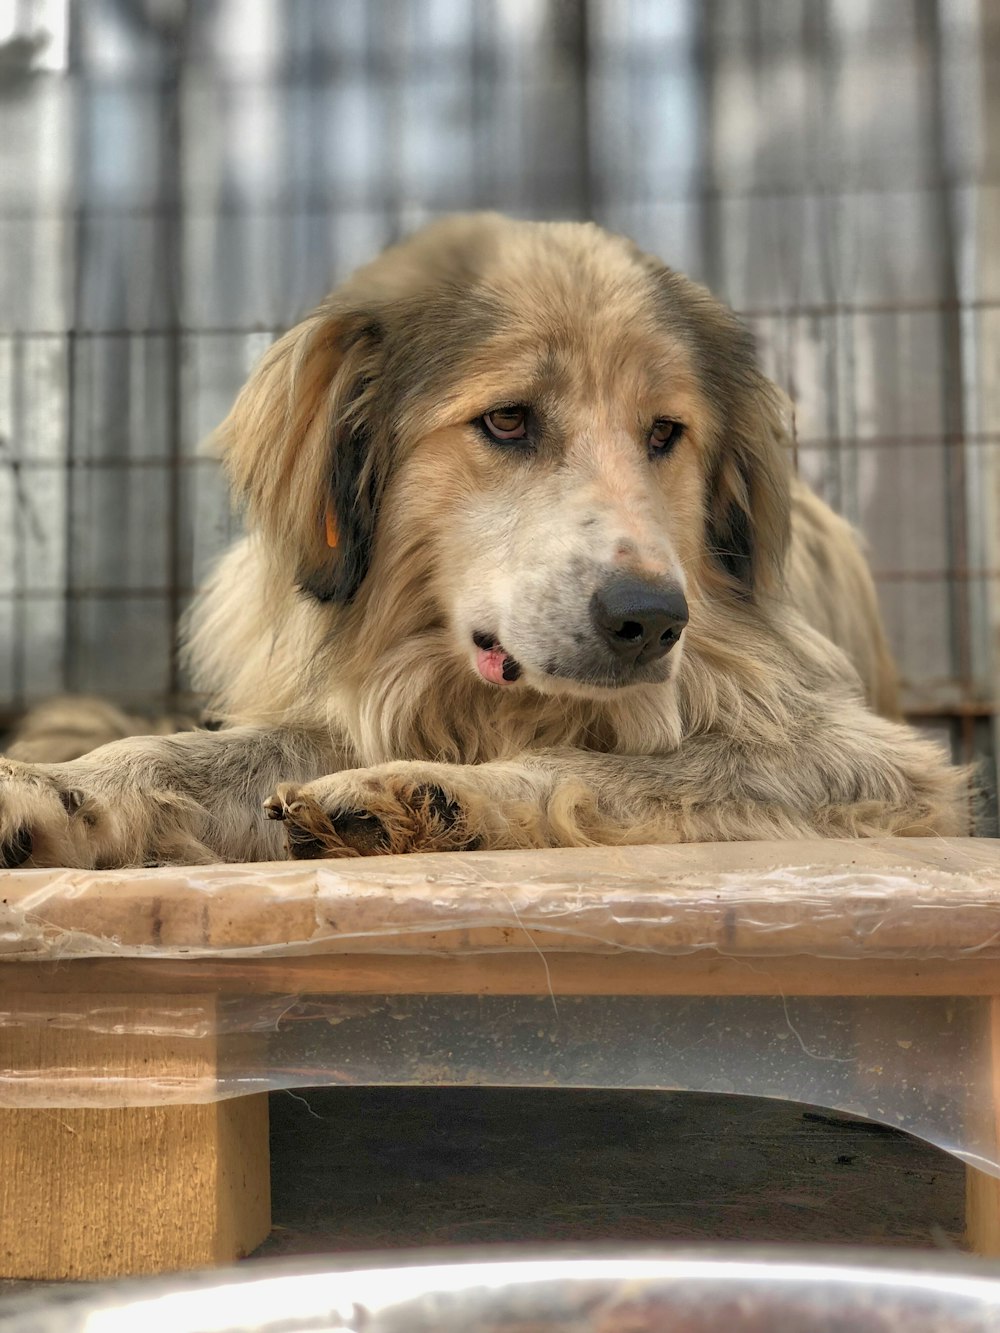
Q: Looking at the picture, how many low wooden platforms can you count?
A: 1